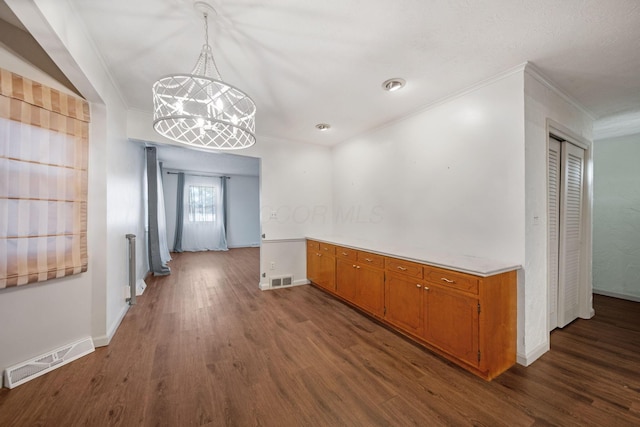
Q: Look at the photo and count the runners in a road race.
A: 0